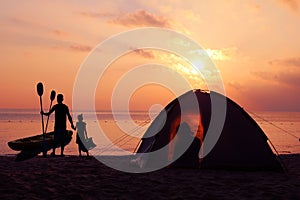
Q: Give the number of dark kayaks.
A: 1